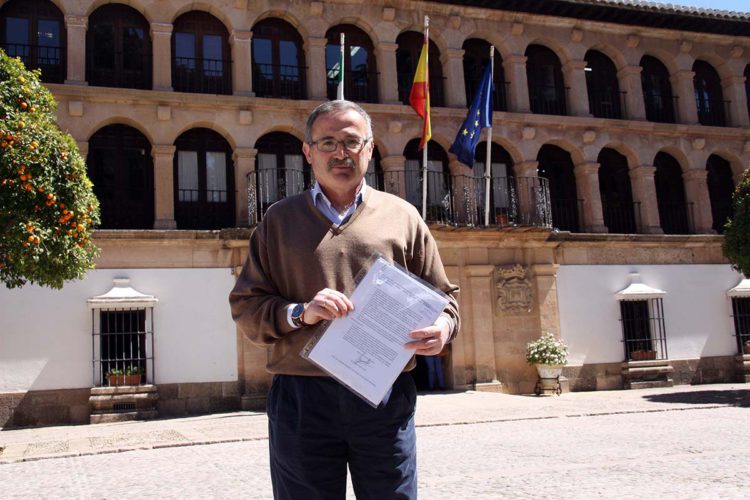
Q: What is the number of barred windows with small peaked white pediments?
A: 3